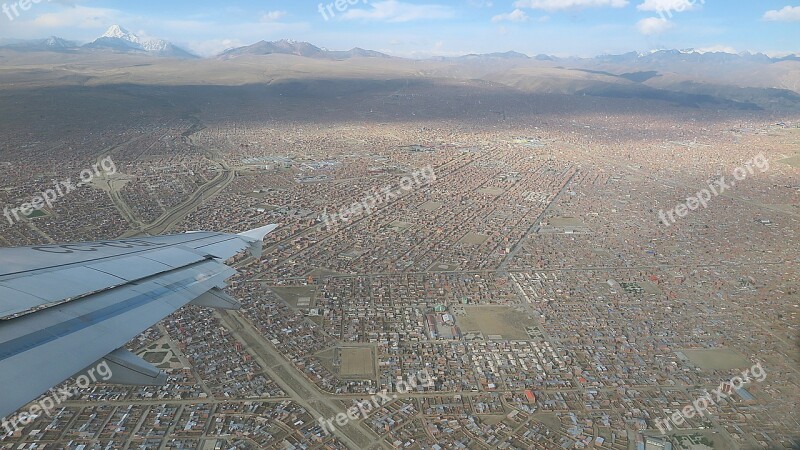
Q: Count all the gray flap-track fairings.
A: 2